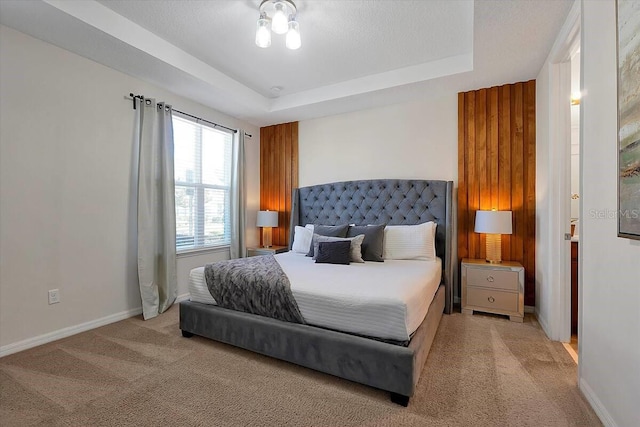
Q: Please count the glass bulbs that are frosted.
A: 3